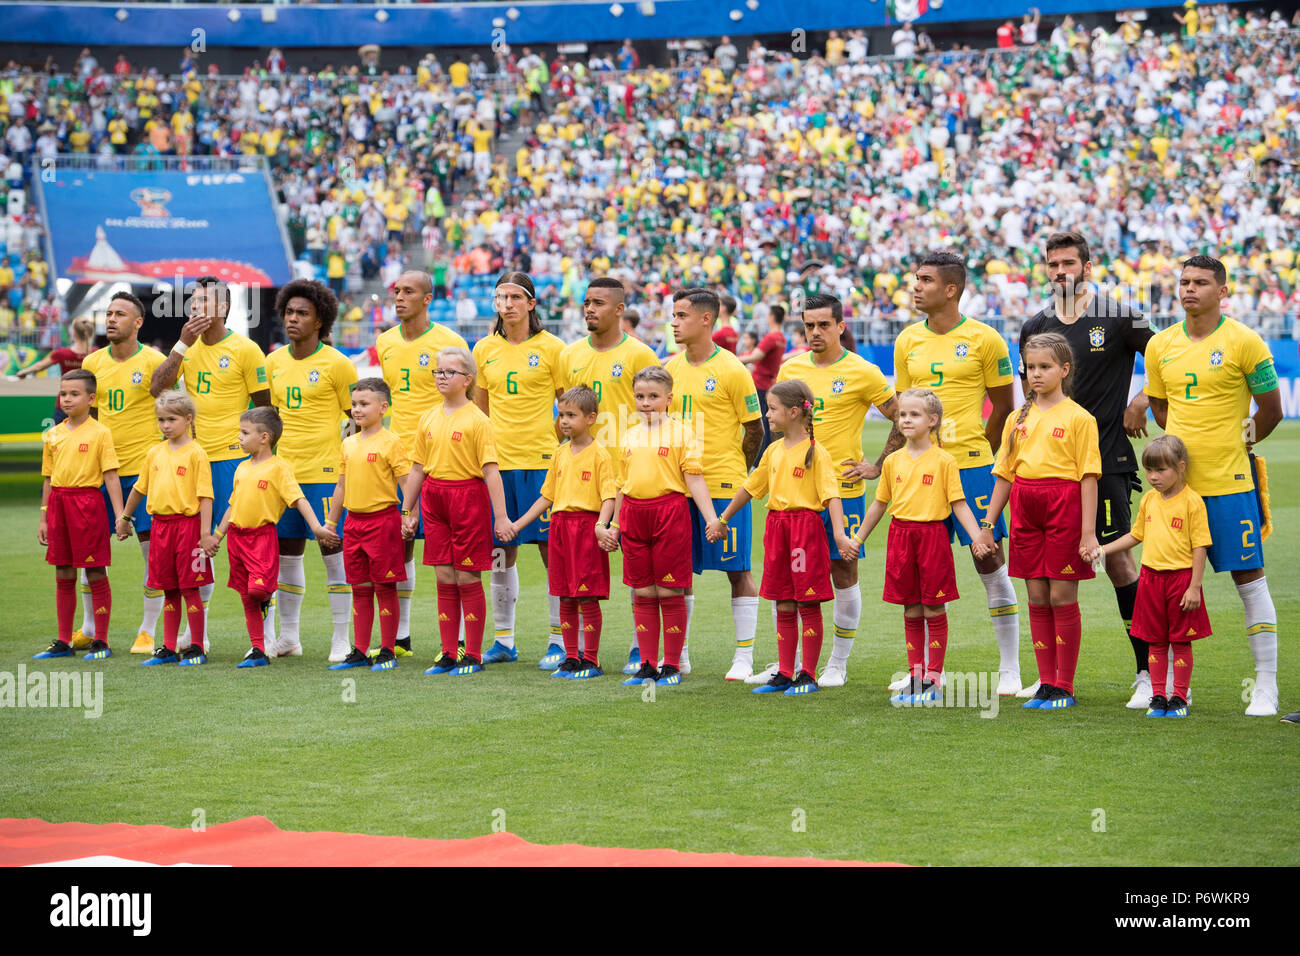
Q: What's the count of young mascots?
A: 11